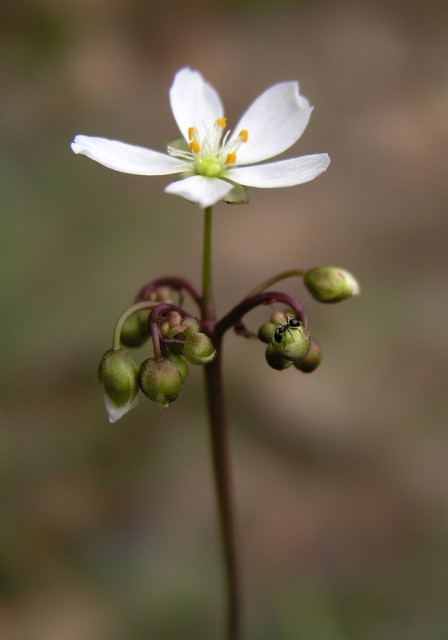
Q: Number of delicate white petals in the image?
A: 5